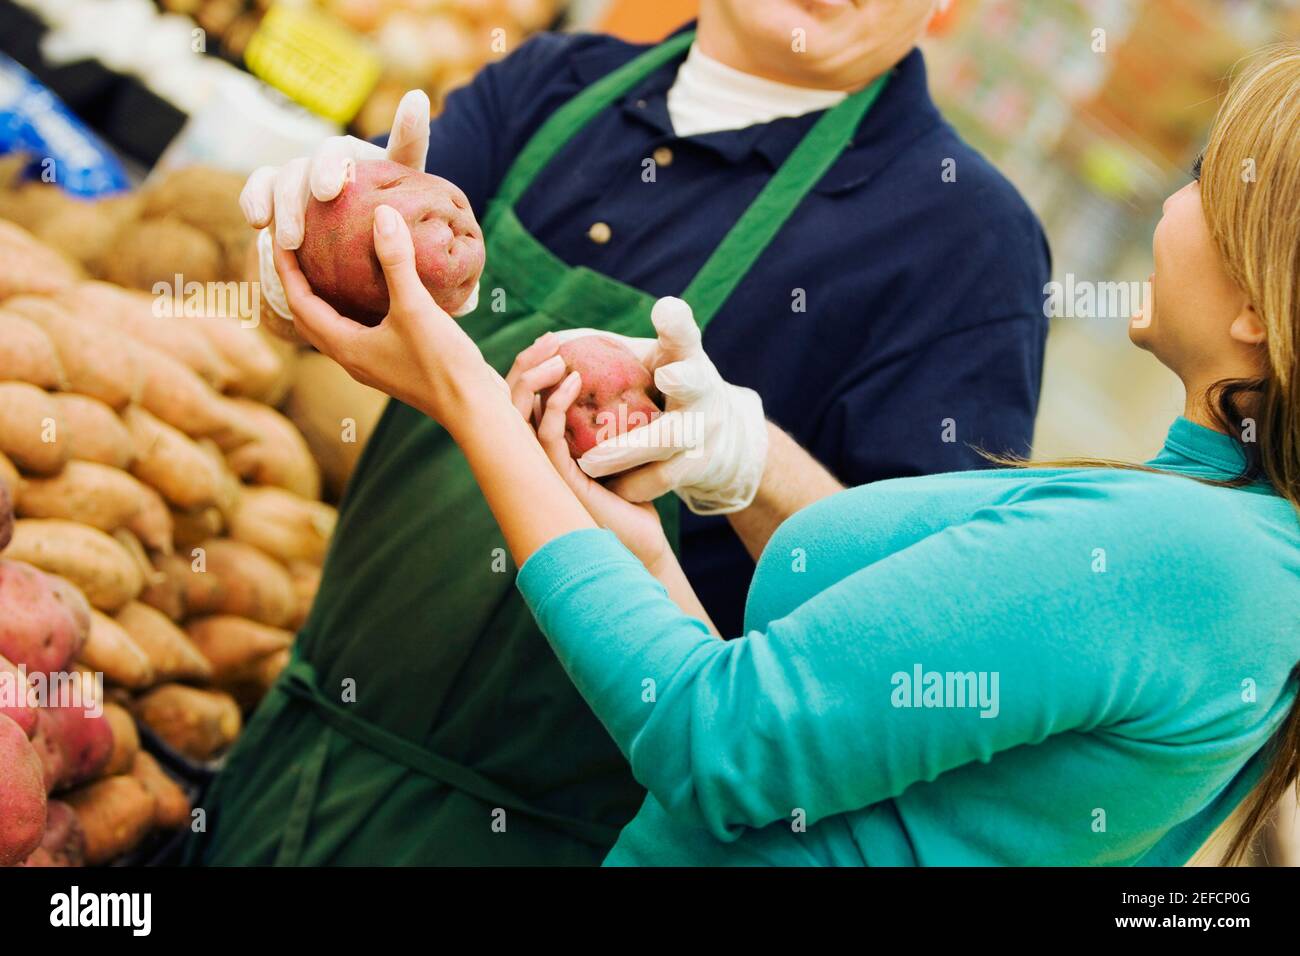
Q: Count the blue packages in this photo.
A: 1